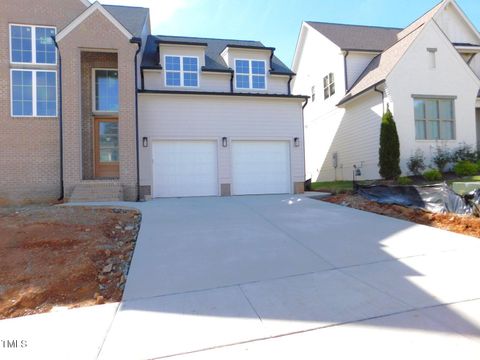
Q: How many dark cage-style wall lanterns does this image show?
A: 3